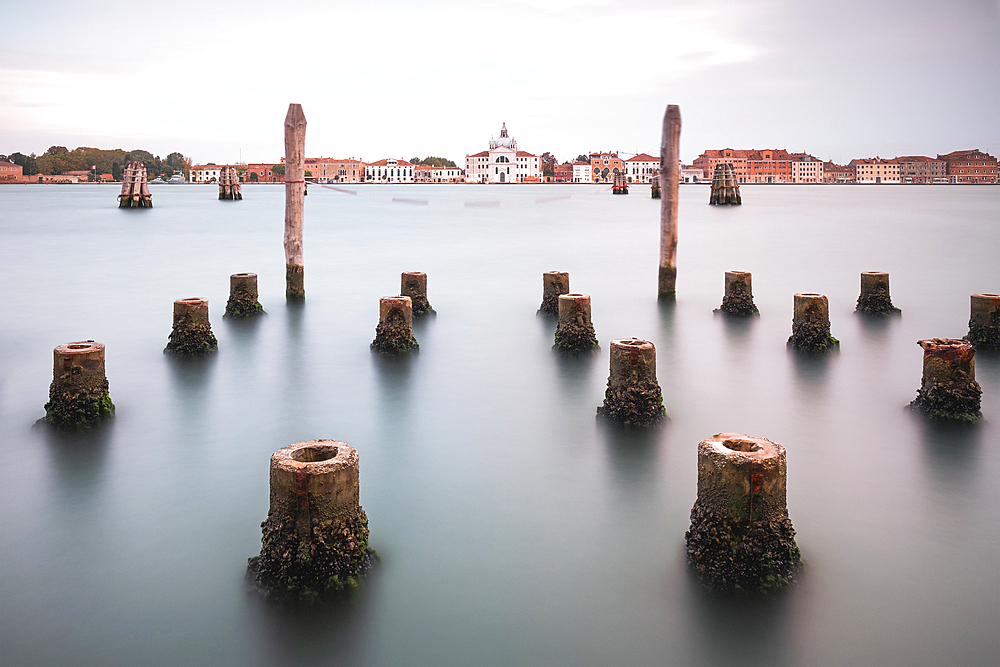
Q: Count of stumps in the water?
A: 15